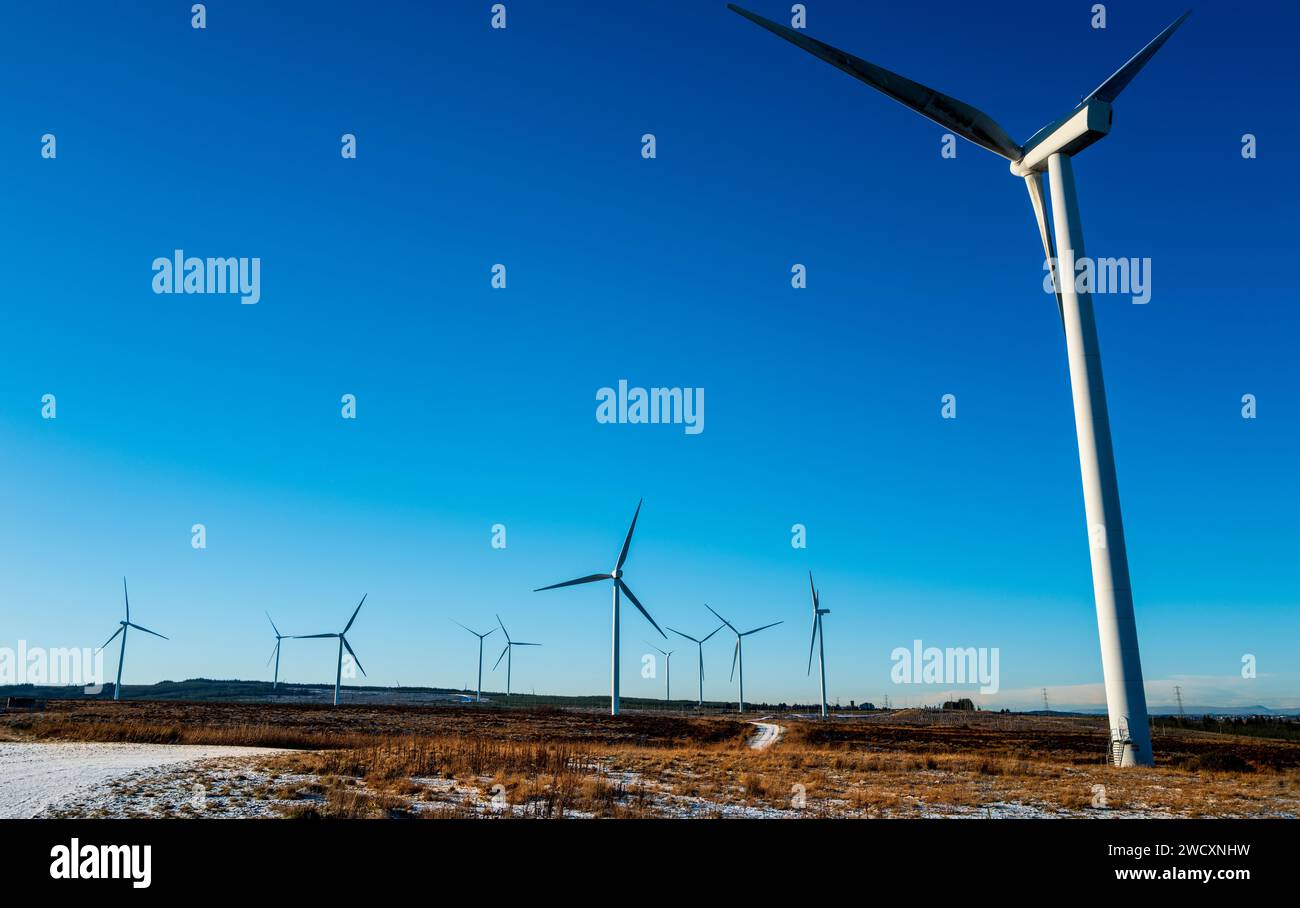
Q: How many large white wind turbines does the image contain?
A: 11